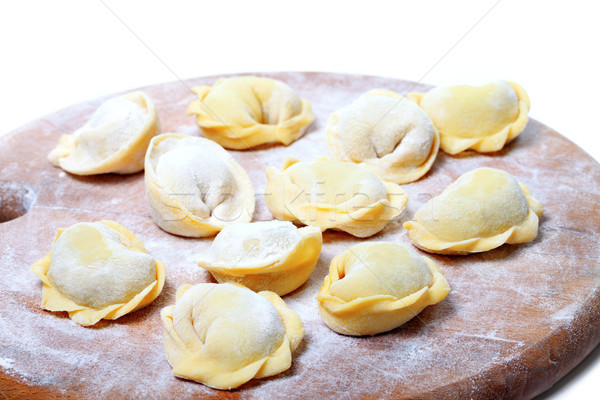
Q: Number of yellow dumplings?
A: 11